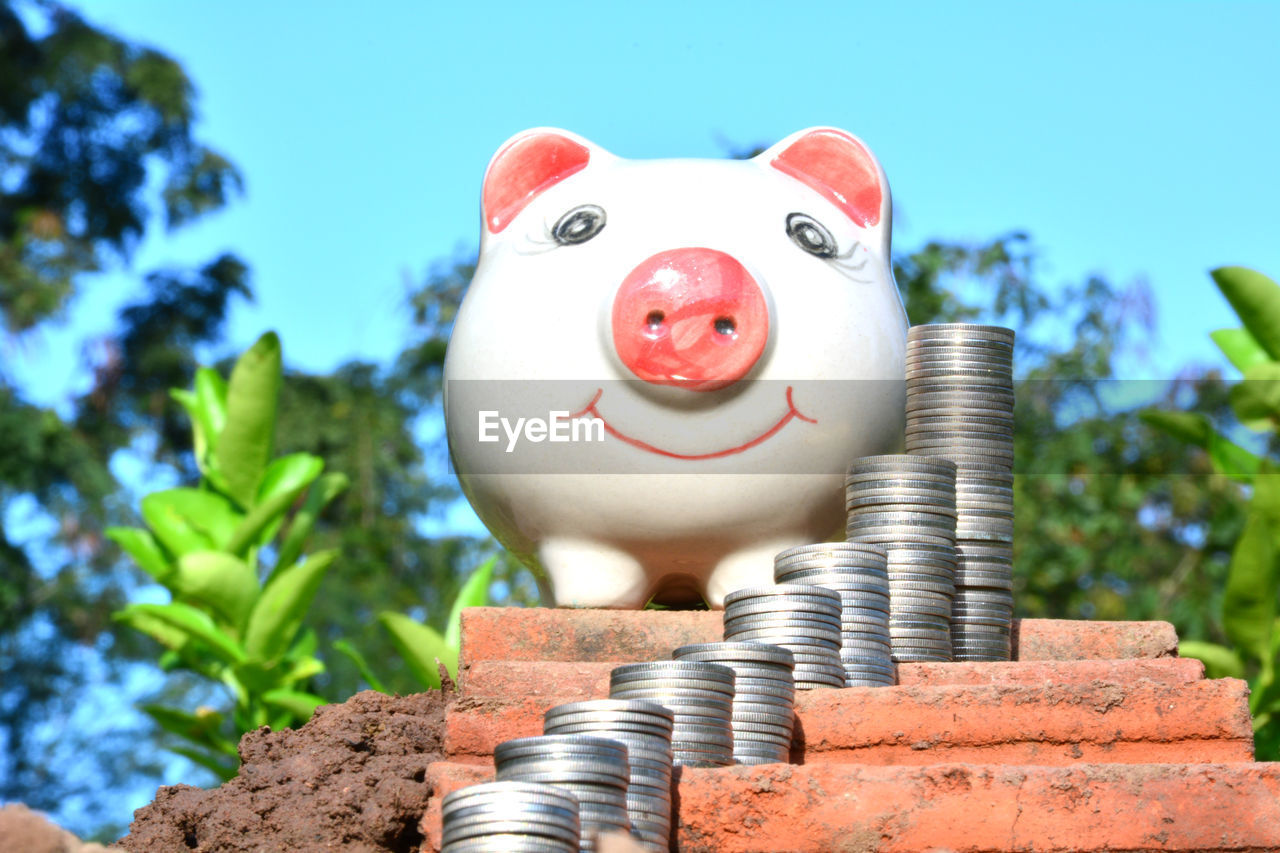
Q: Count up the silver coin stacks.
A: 9